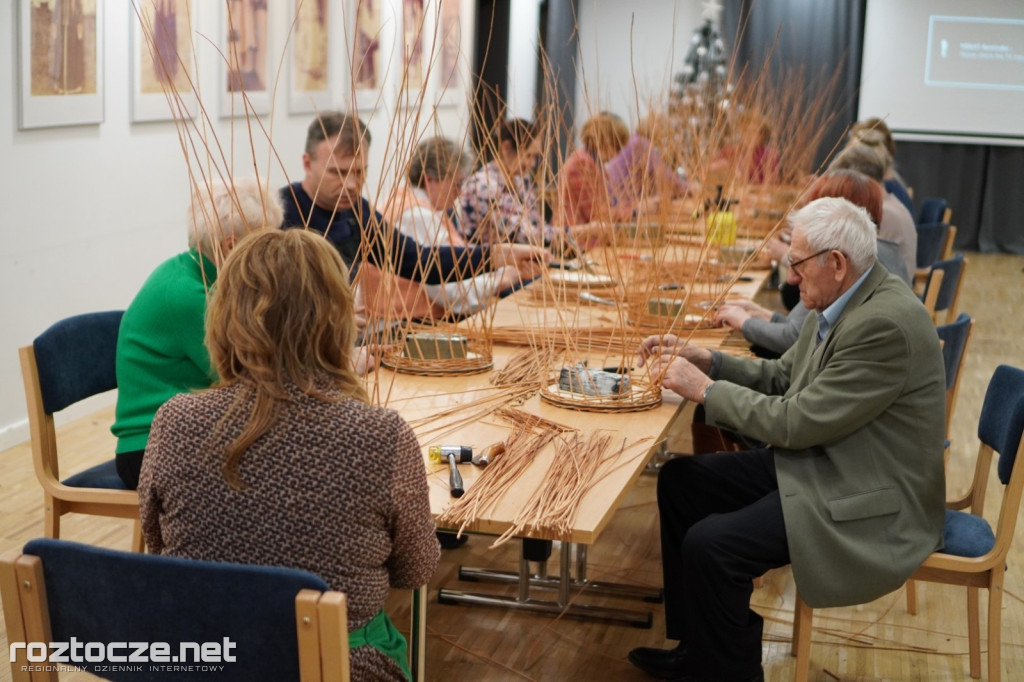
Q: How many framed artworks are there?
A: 7